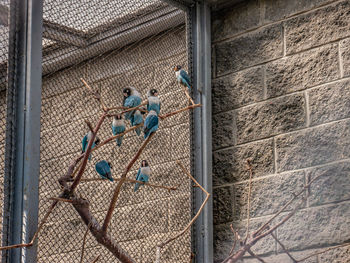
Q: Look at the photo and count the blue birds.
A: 9